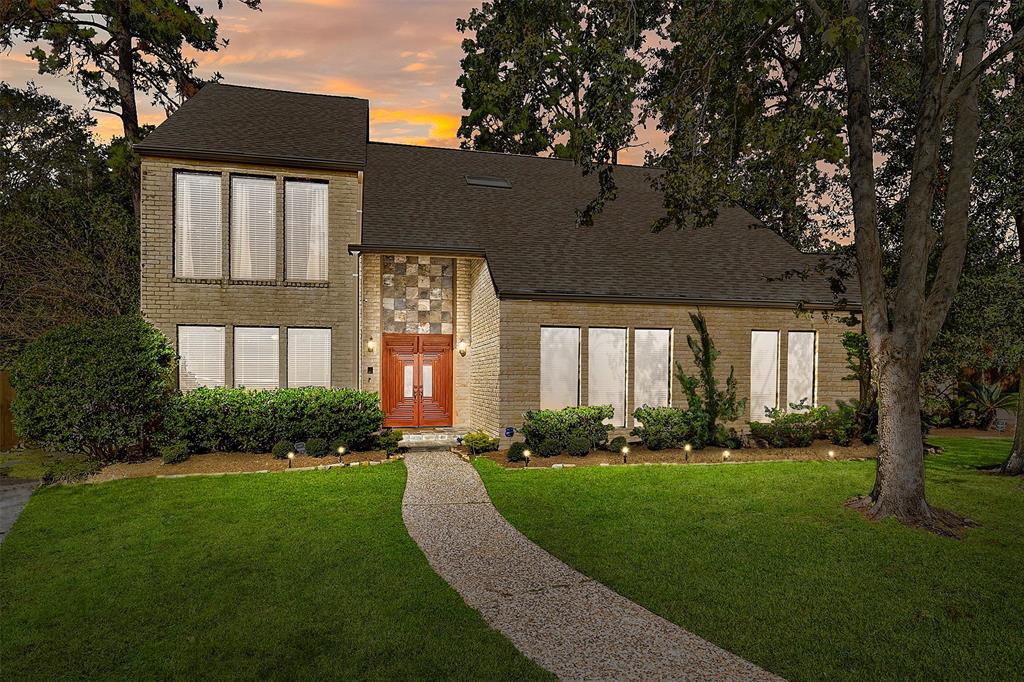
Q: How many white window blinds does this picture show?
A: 11